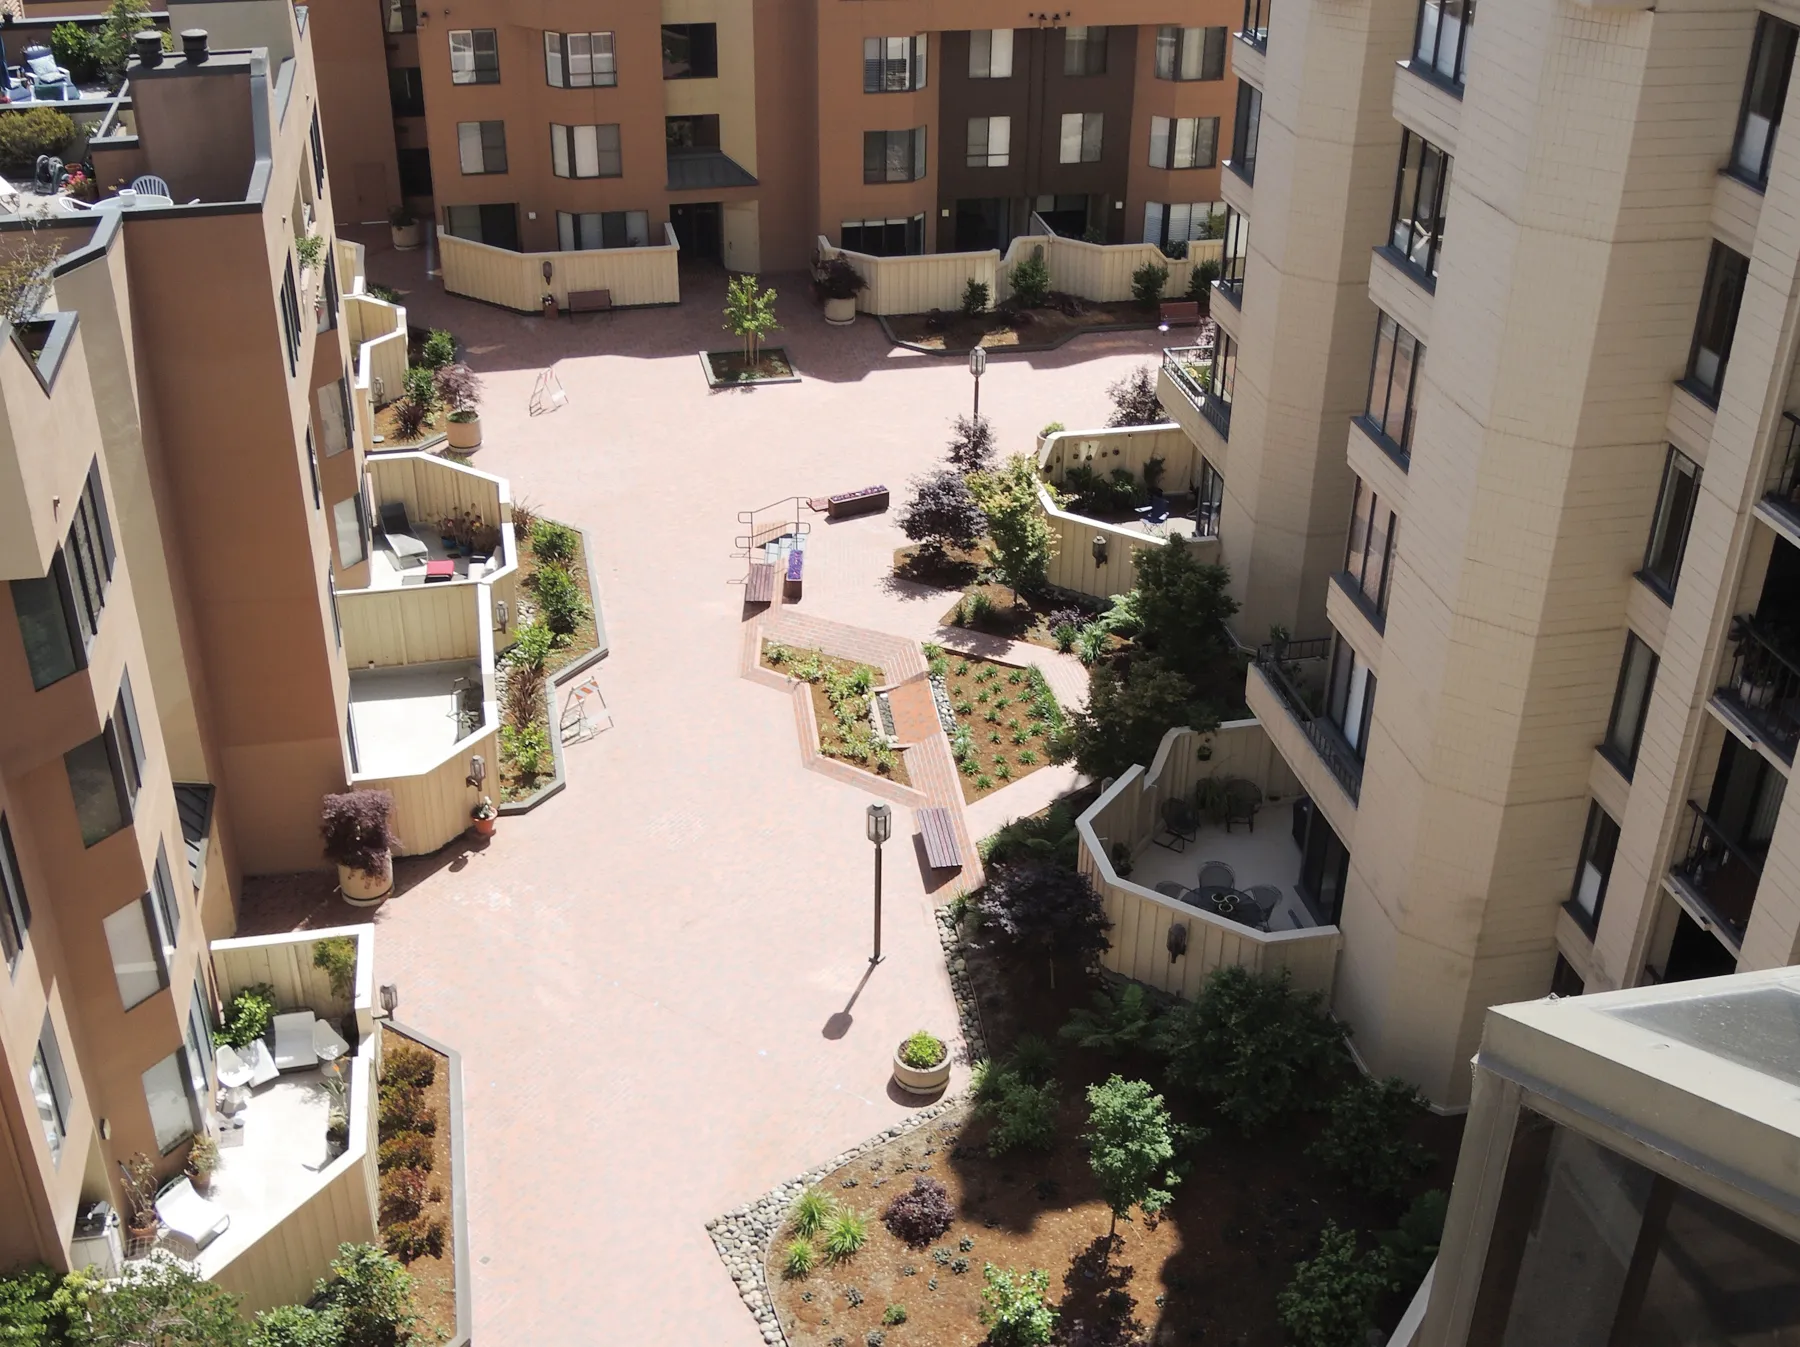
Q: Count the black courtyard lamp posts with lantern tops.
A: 2